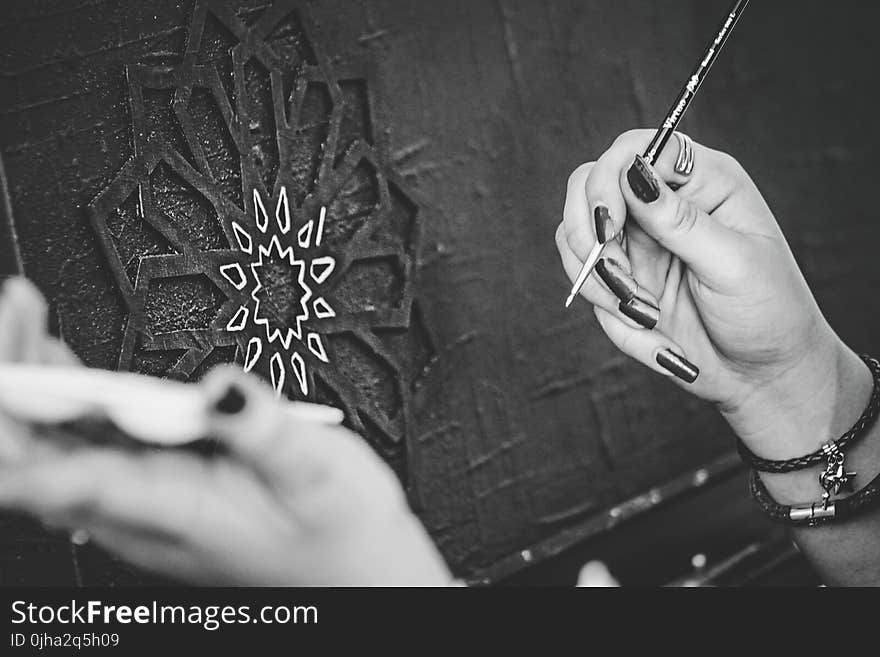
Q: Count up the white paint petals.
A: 12